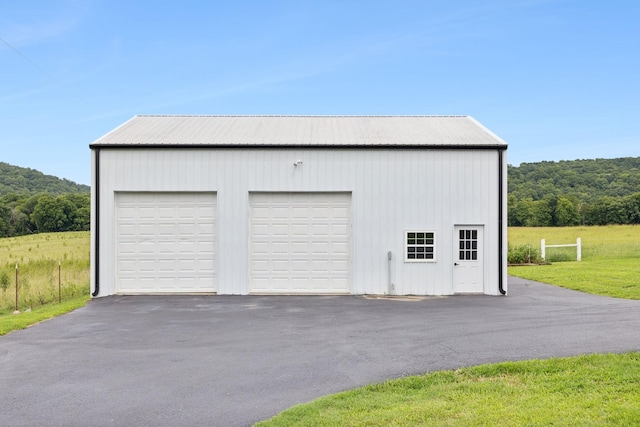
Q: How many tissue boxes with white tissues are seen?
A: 0